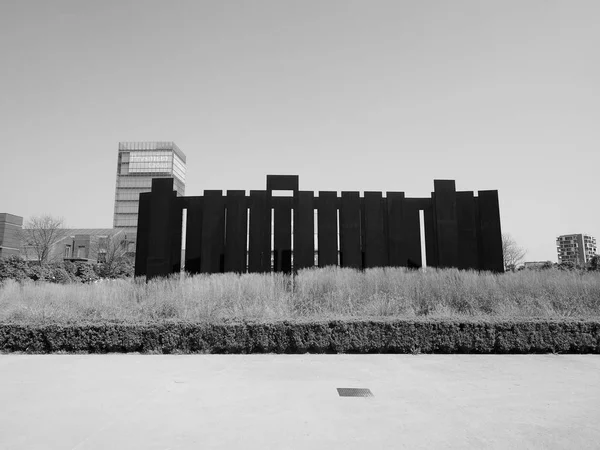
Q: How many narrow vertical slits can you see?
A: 7